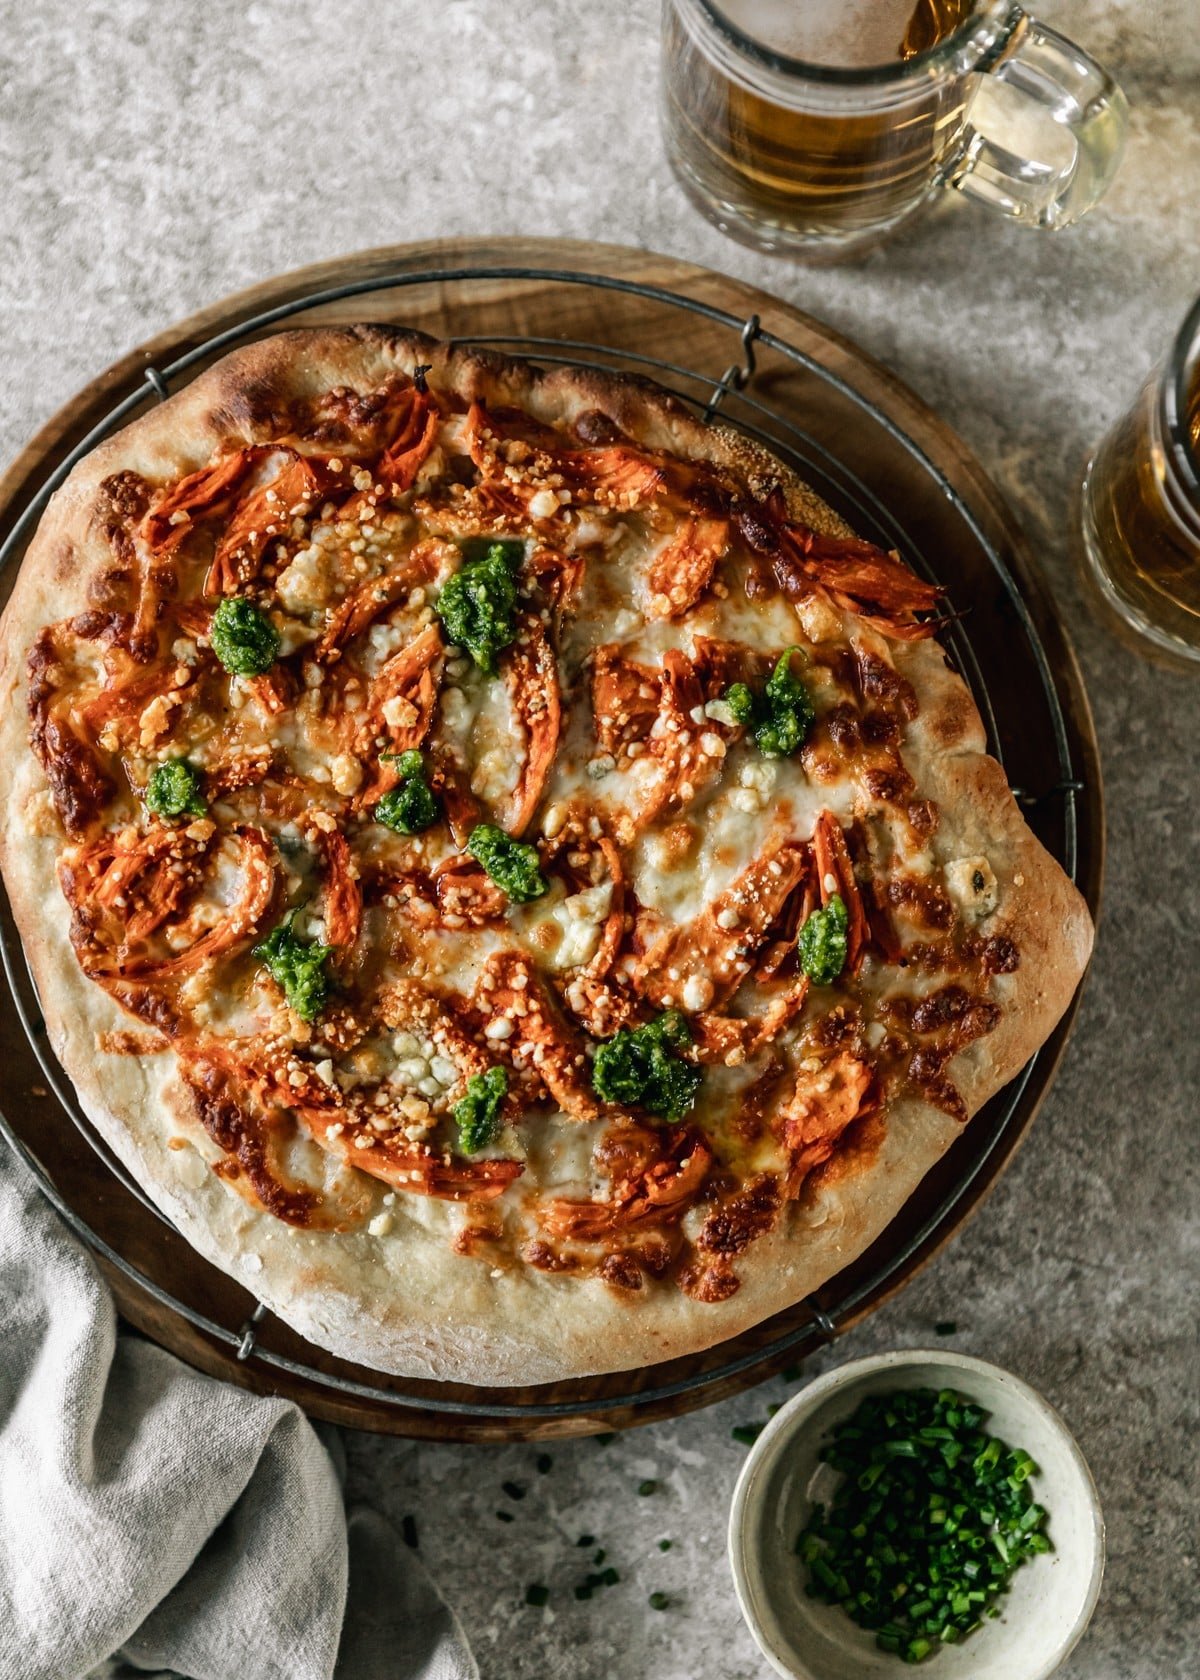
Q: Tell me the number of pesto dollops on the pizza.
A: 10